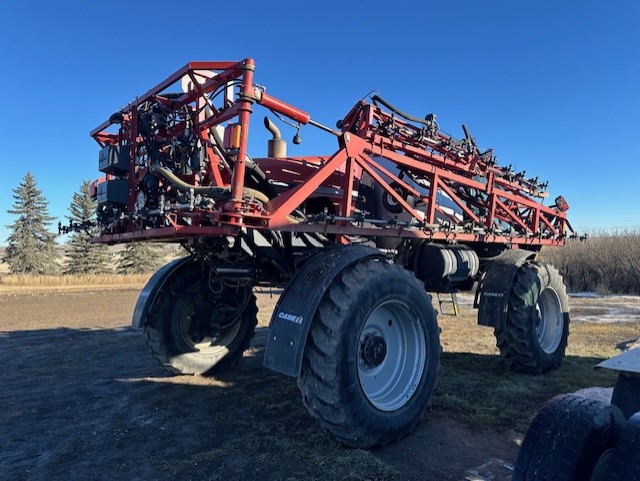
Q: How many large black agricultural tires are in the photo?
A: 3